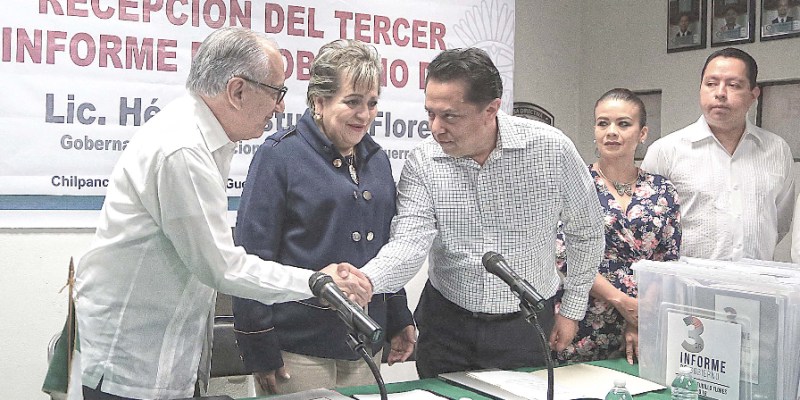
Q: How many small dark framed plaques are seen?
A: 3